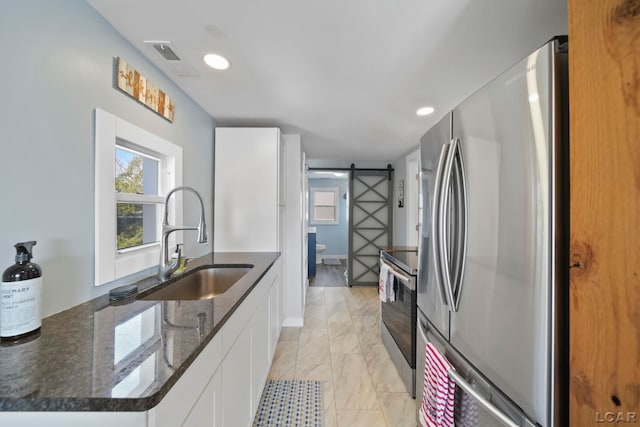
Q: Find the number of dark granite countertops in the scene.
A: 1